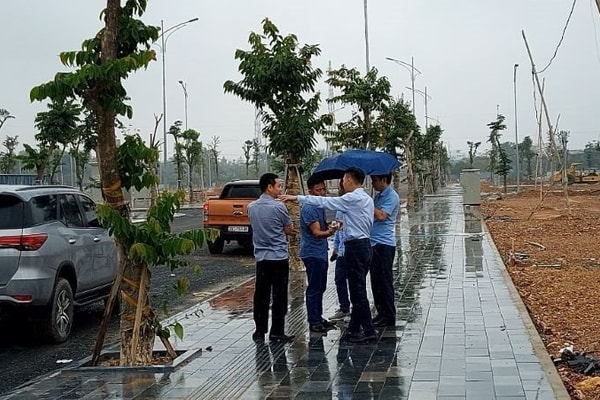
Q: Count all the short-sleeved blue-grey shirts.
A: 1